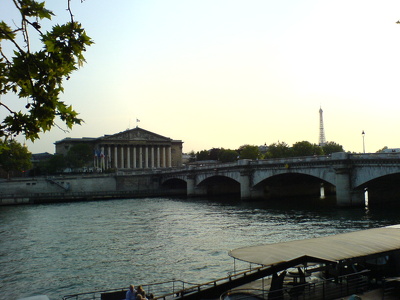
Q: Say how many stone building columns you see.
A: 12